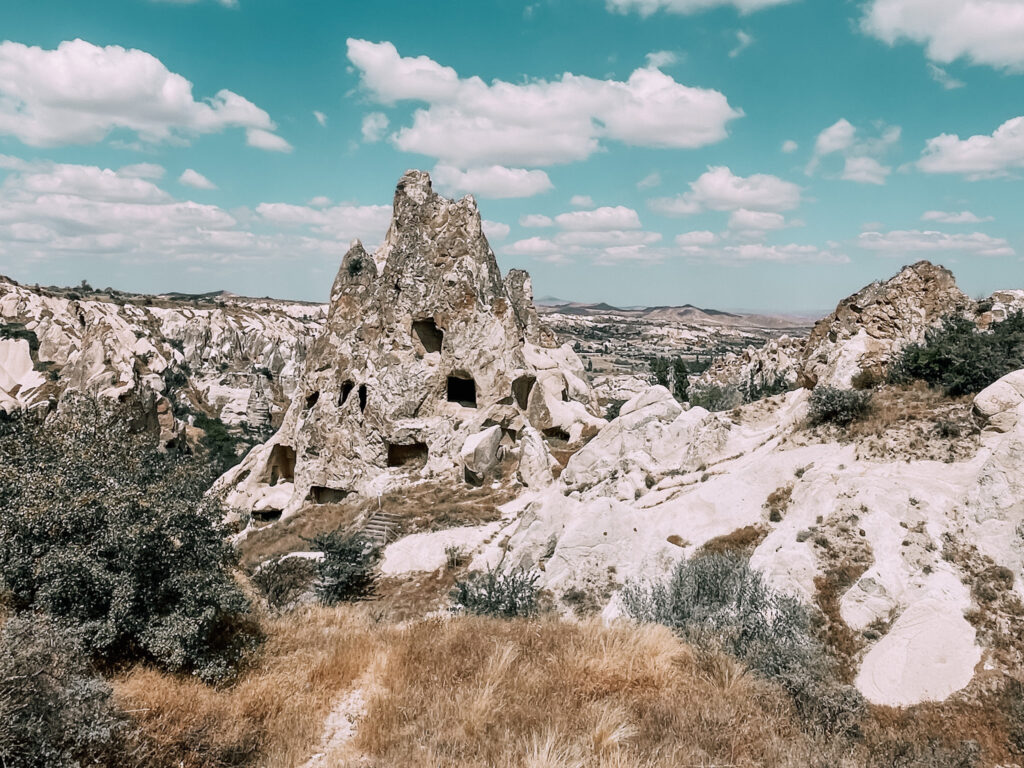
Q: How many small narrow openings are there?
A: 3